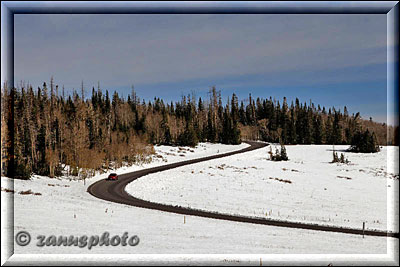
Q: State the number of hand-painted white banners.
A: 0